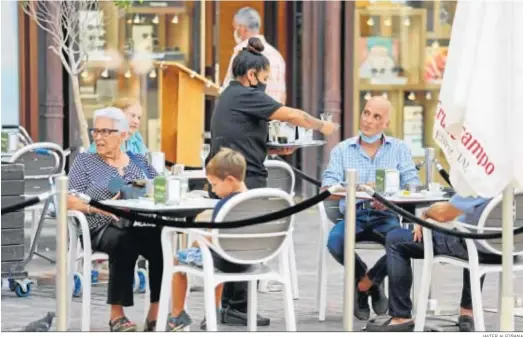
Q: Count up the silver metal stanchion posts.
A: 4